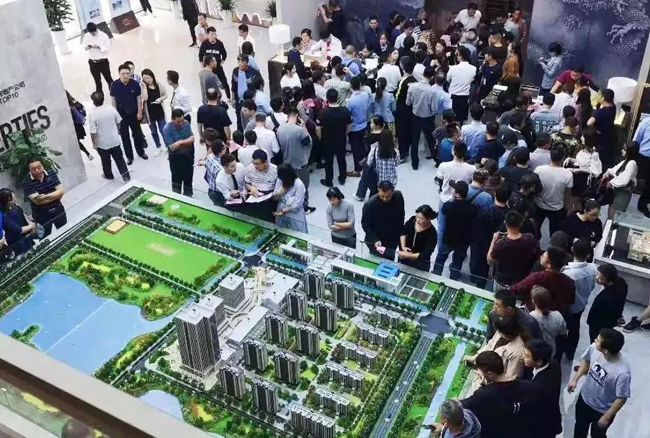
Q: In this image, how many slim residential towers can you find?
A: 10